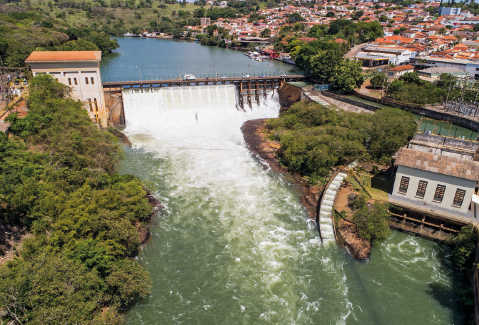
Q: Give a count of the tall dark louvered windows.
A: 4